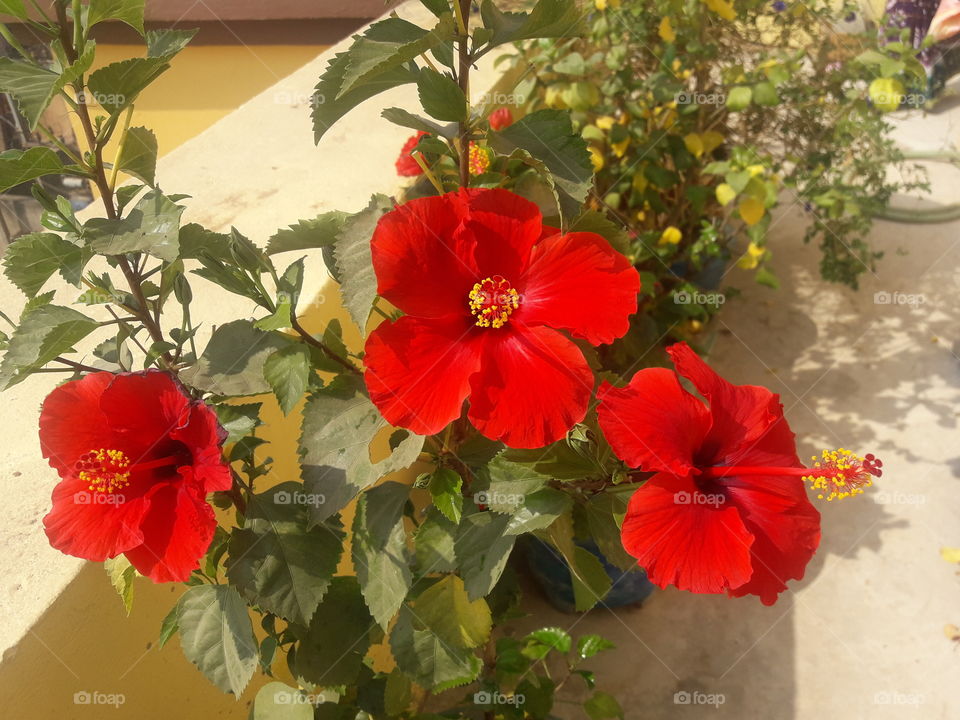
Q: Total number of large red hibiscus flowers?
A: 3